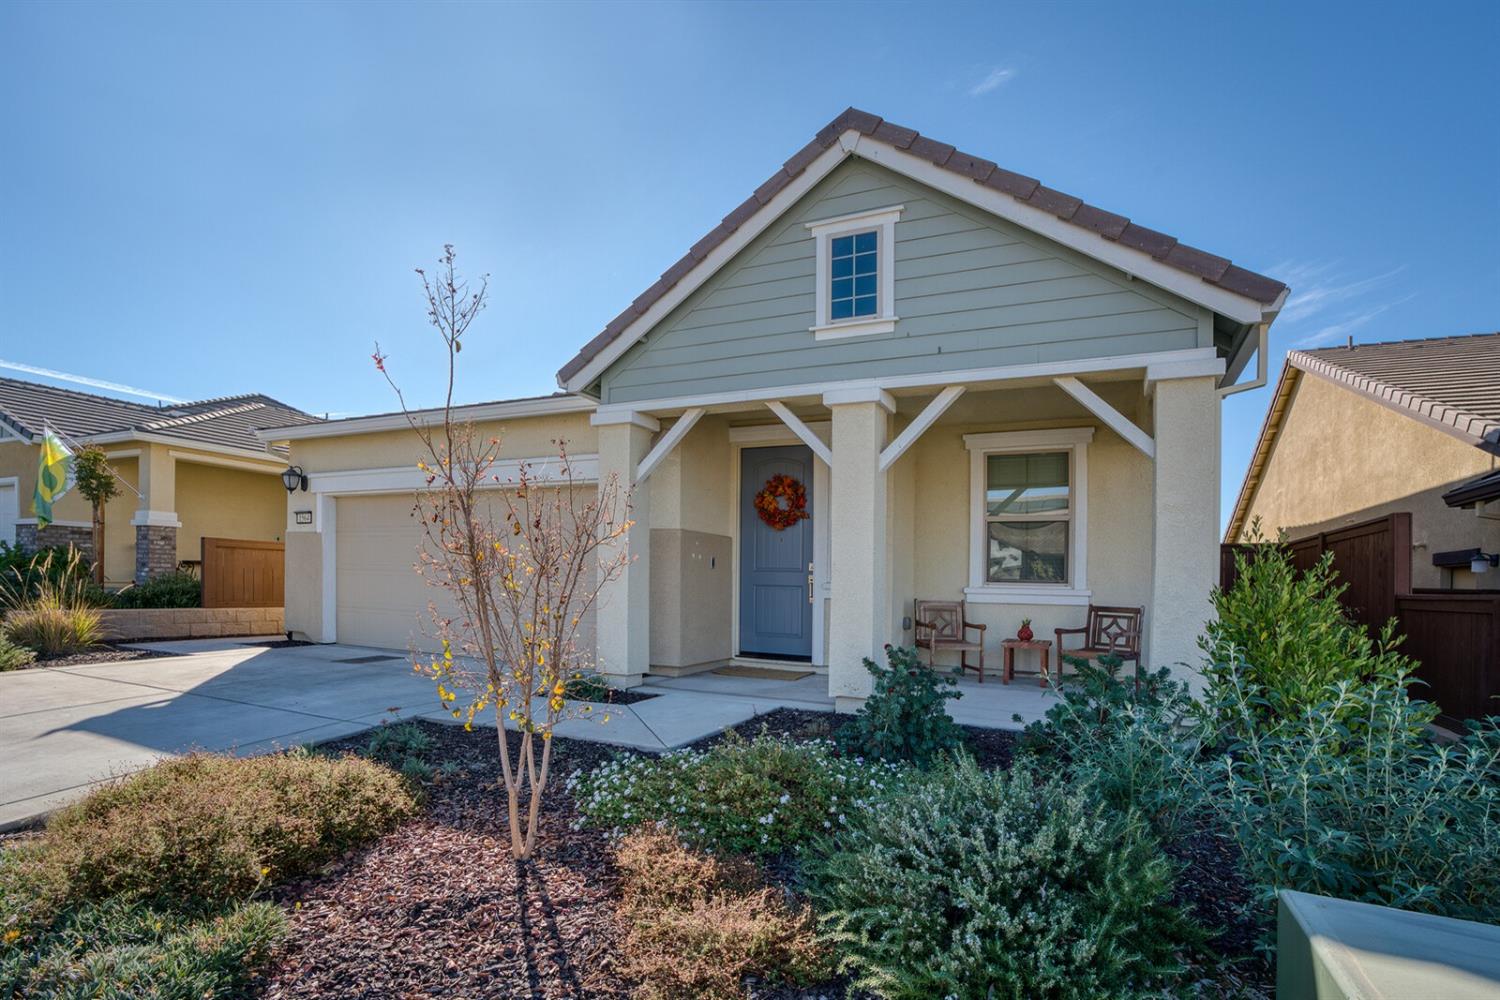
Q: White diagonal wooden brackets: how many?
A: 4